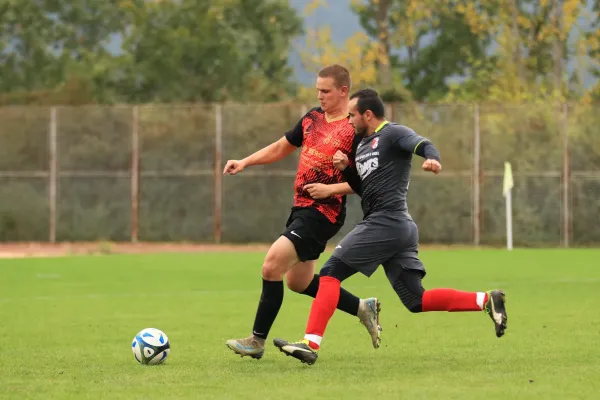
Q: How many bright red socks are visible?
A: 2